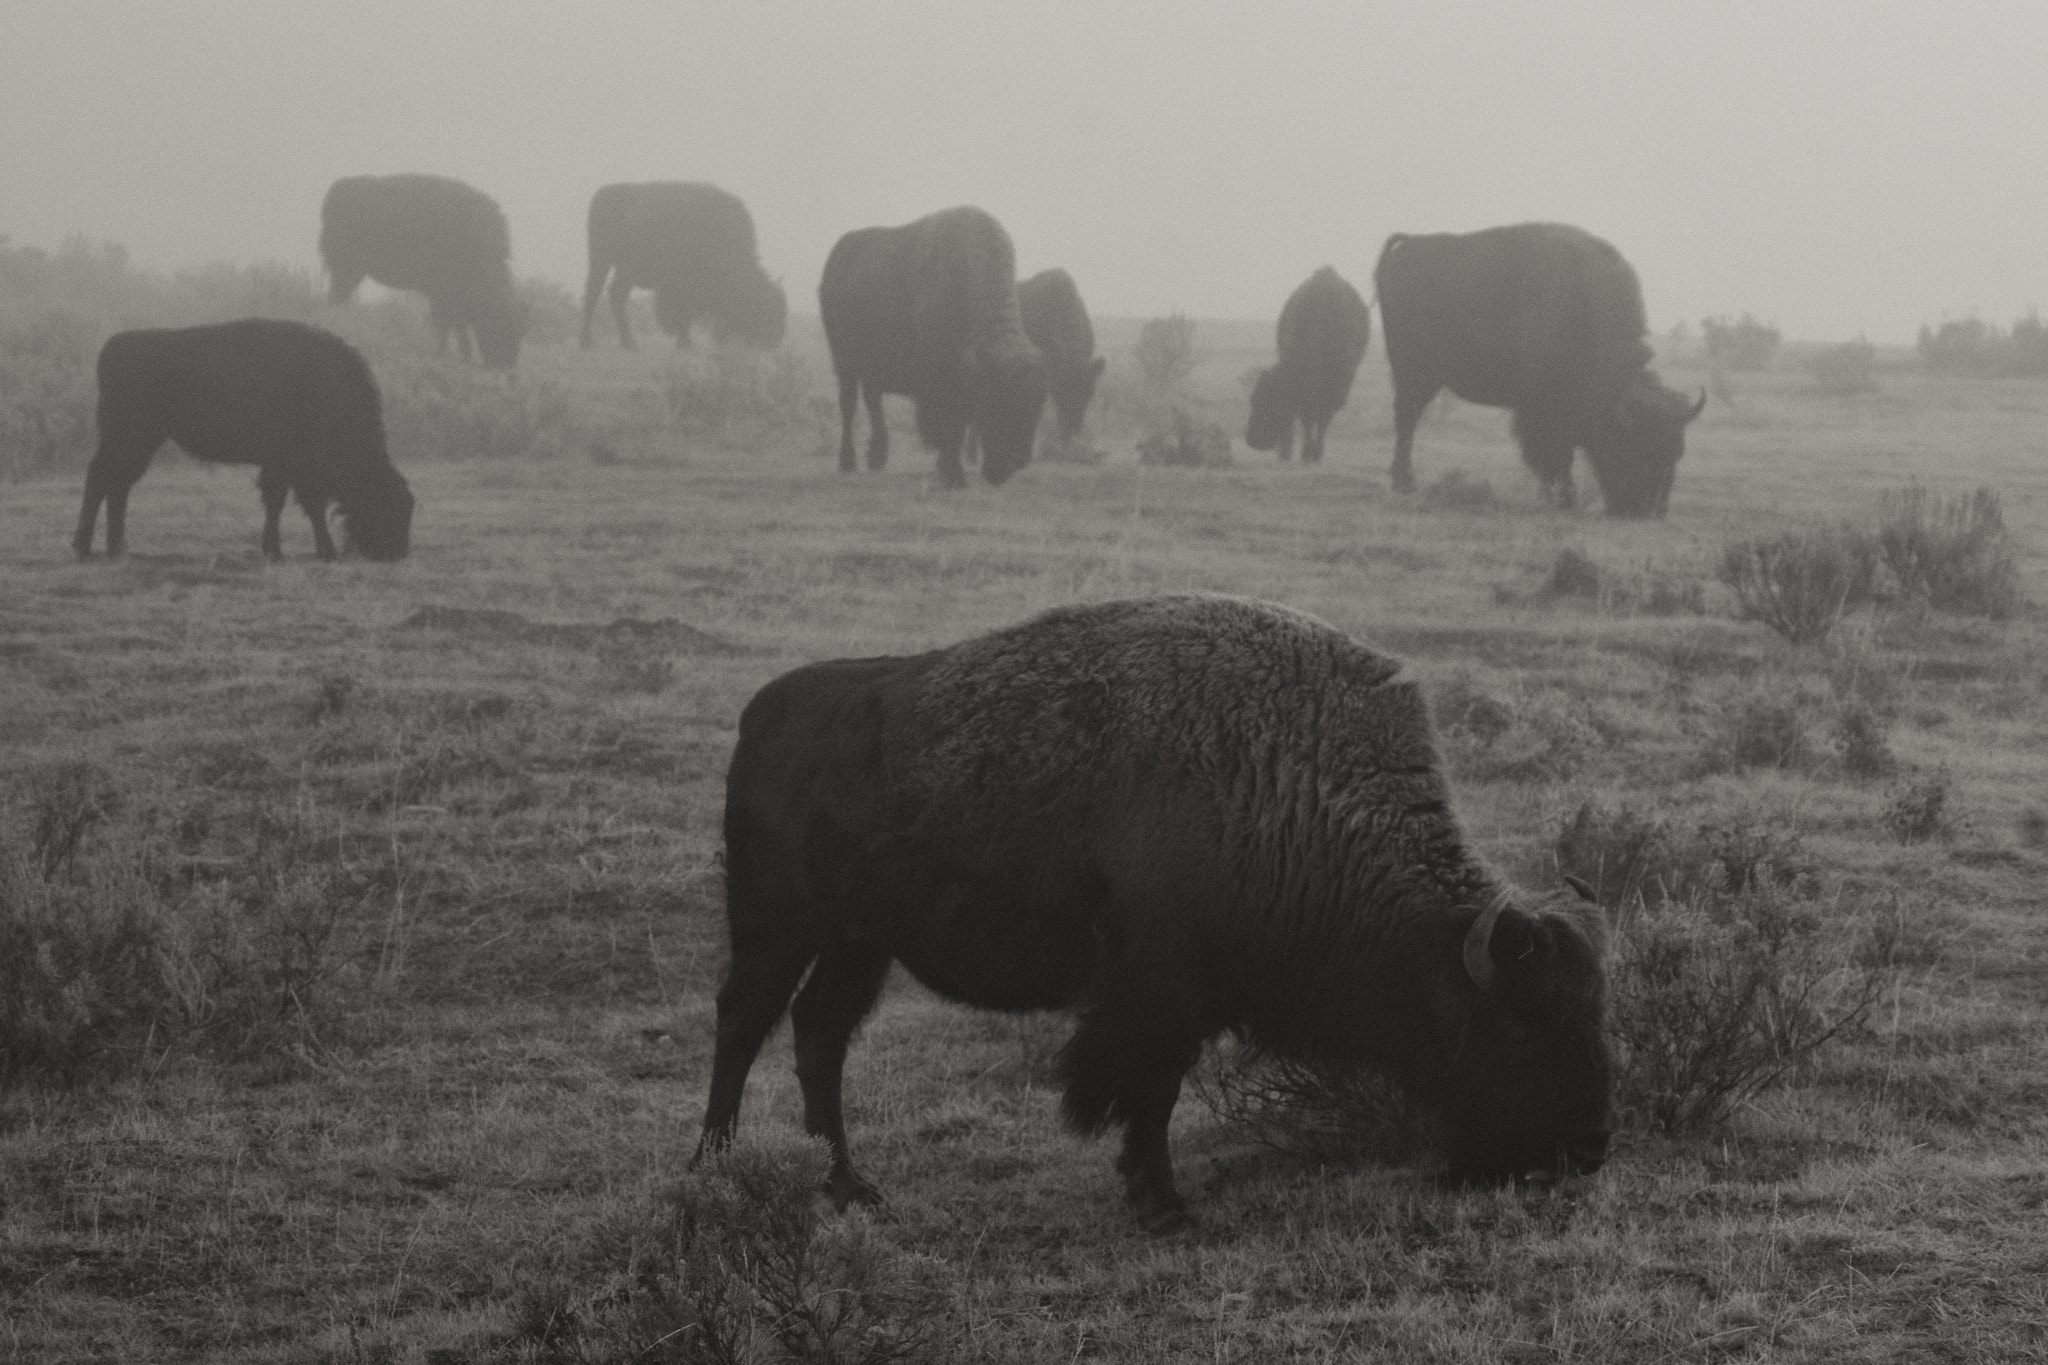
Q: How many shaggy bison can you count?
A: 8